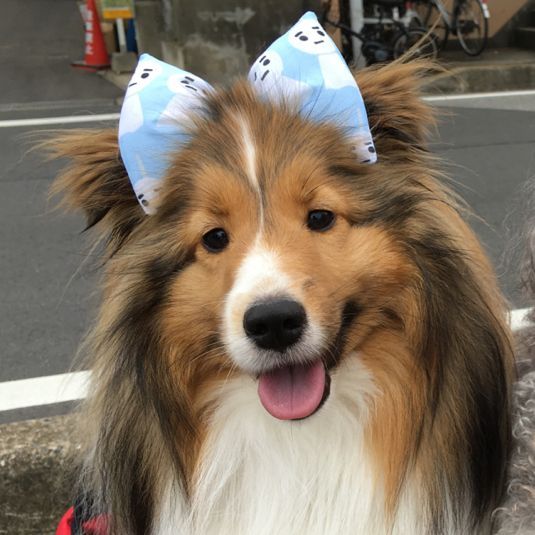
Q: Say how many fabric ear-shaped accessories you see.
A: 2